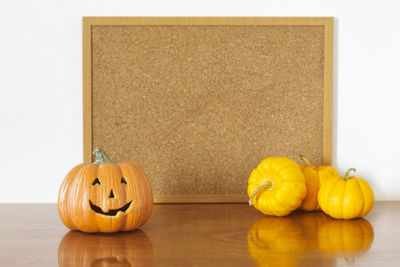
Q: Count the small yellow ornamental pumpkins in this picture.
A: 3